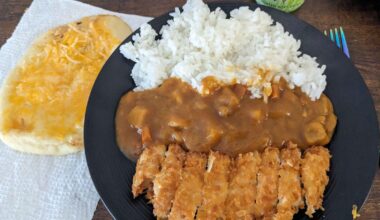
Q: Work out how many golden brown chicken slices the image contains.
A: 8